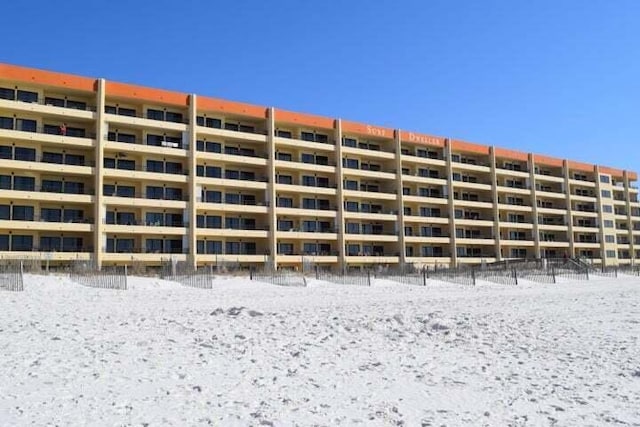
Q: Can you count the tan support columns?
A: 11